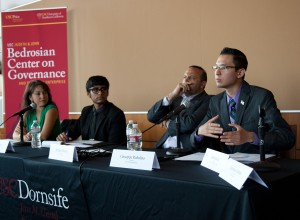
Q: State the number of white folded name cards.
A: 5